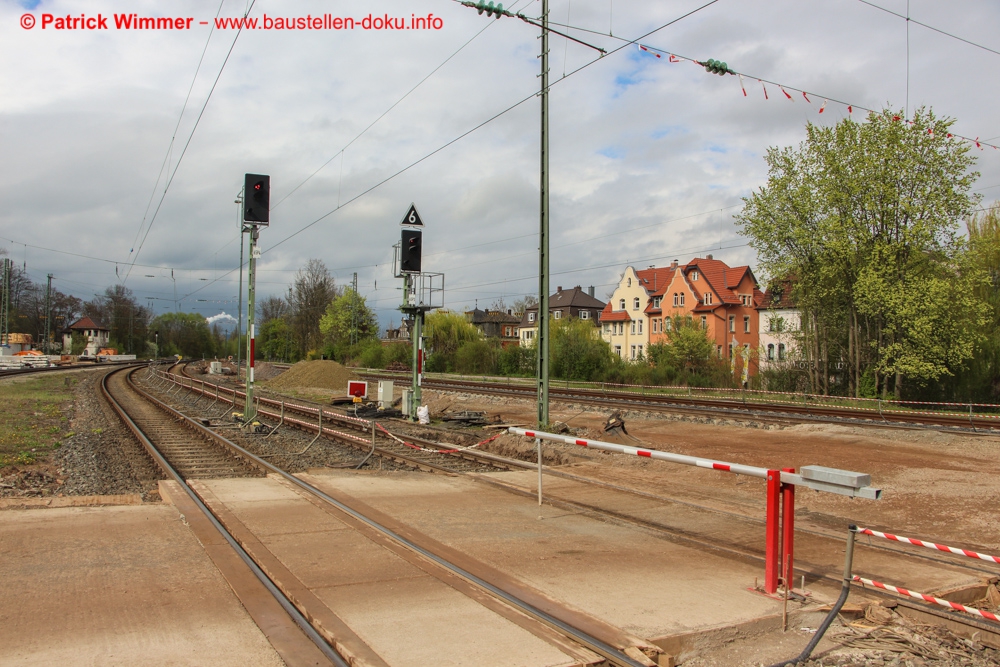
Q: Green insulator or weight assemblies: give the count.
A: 2